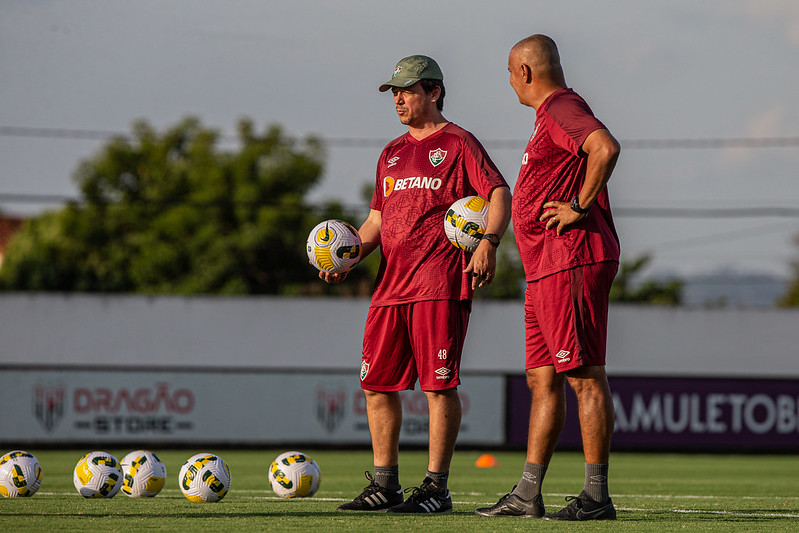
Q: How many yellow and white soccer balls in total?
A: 7